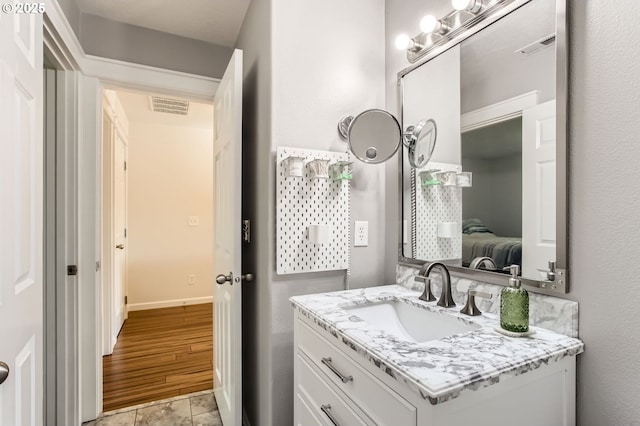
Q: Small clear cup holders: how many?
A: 3